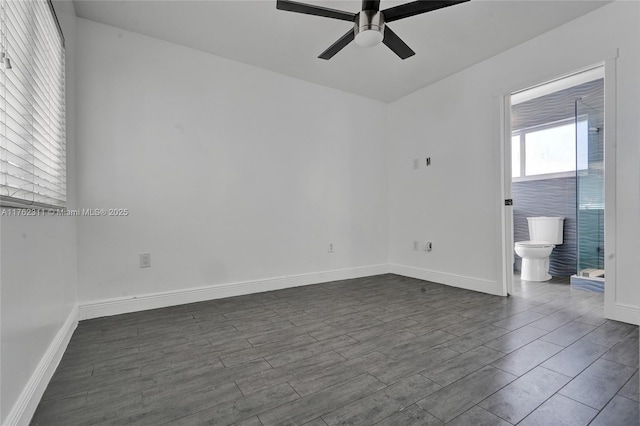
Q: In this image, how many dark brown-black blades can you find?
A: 5